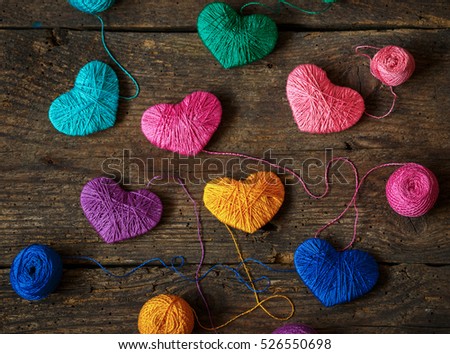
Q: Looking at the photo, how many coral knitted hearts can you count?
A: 1